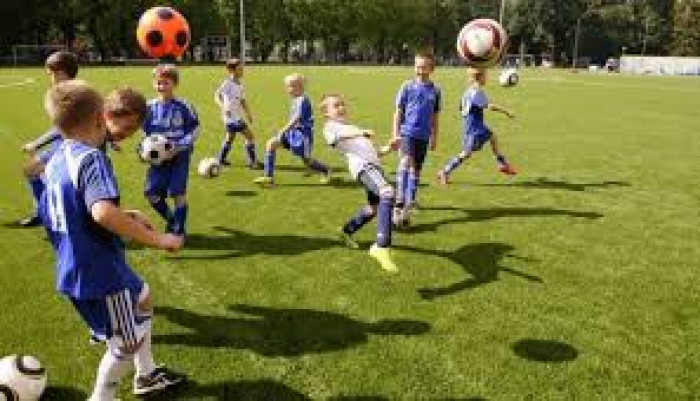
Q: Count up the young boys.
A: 9